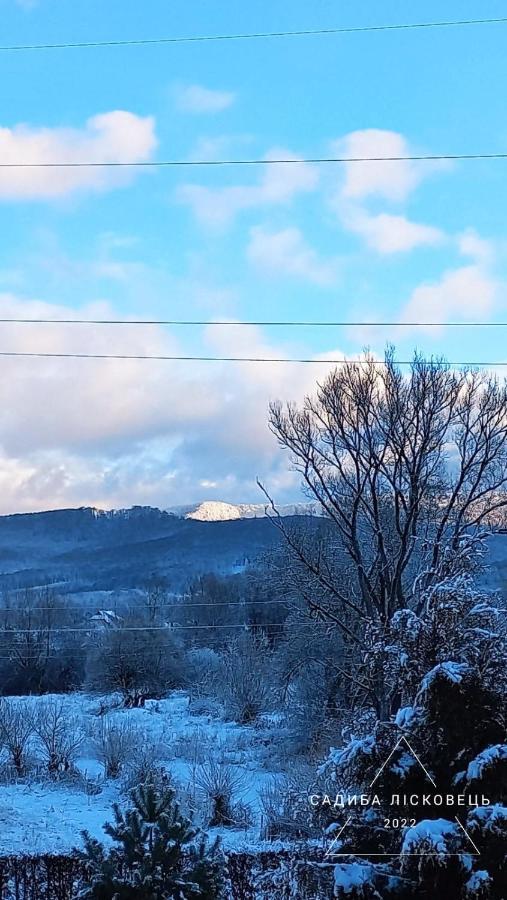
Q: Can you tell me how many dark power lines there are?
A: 4